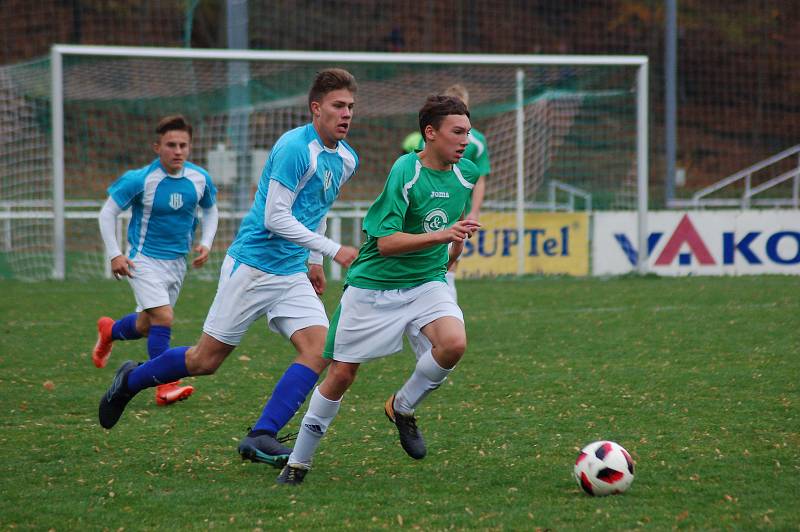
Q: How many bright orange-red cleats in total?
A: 2